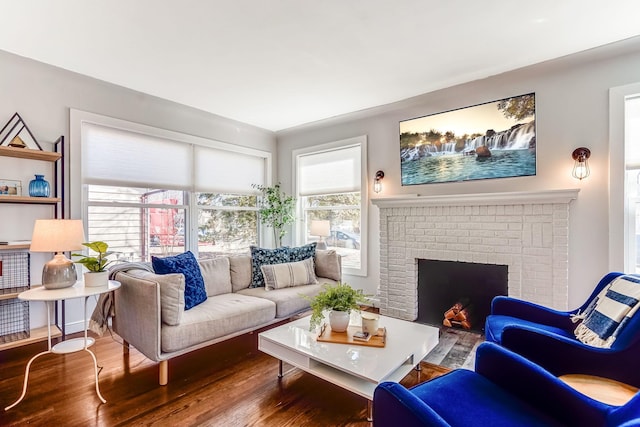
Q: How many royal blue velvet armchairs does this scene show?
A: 2